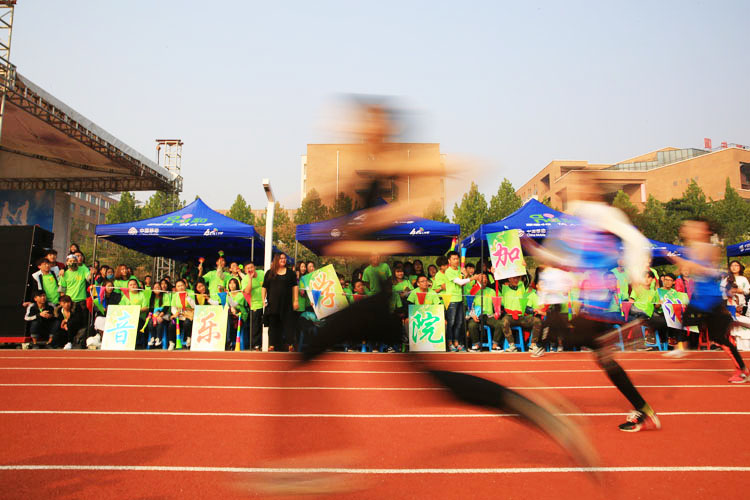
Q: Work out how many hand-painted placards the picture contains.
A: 6